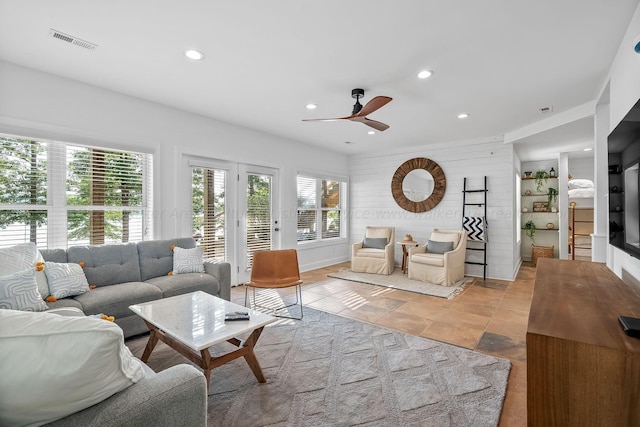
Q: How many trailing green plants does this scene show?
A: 3